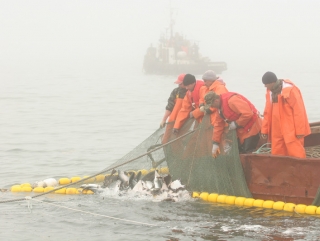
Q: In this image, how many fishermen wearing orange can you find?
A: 5